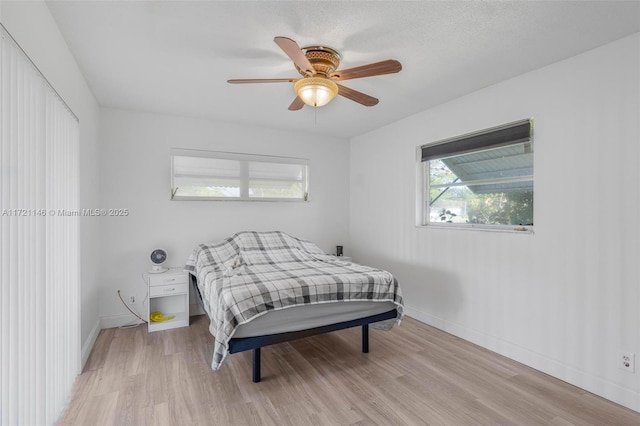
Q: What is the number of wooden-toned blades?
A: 5